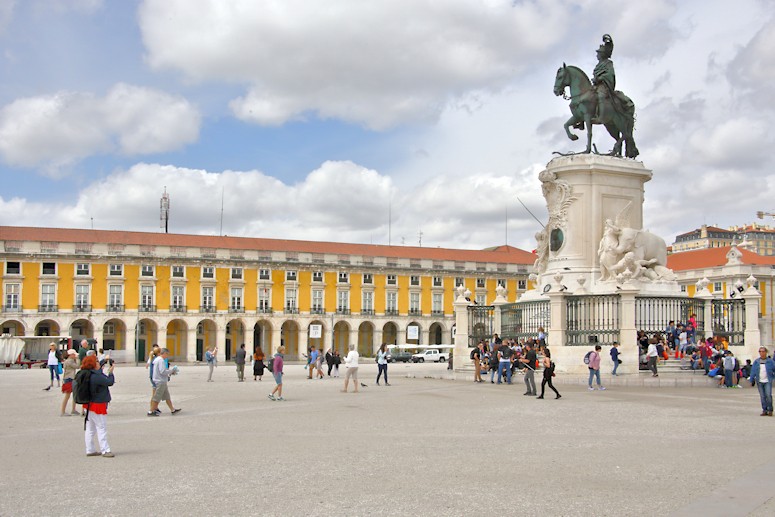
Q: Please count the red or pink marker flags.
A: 0